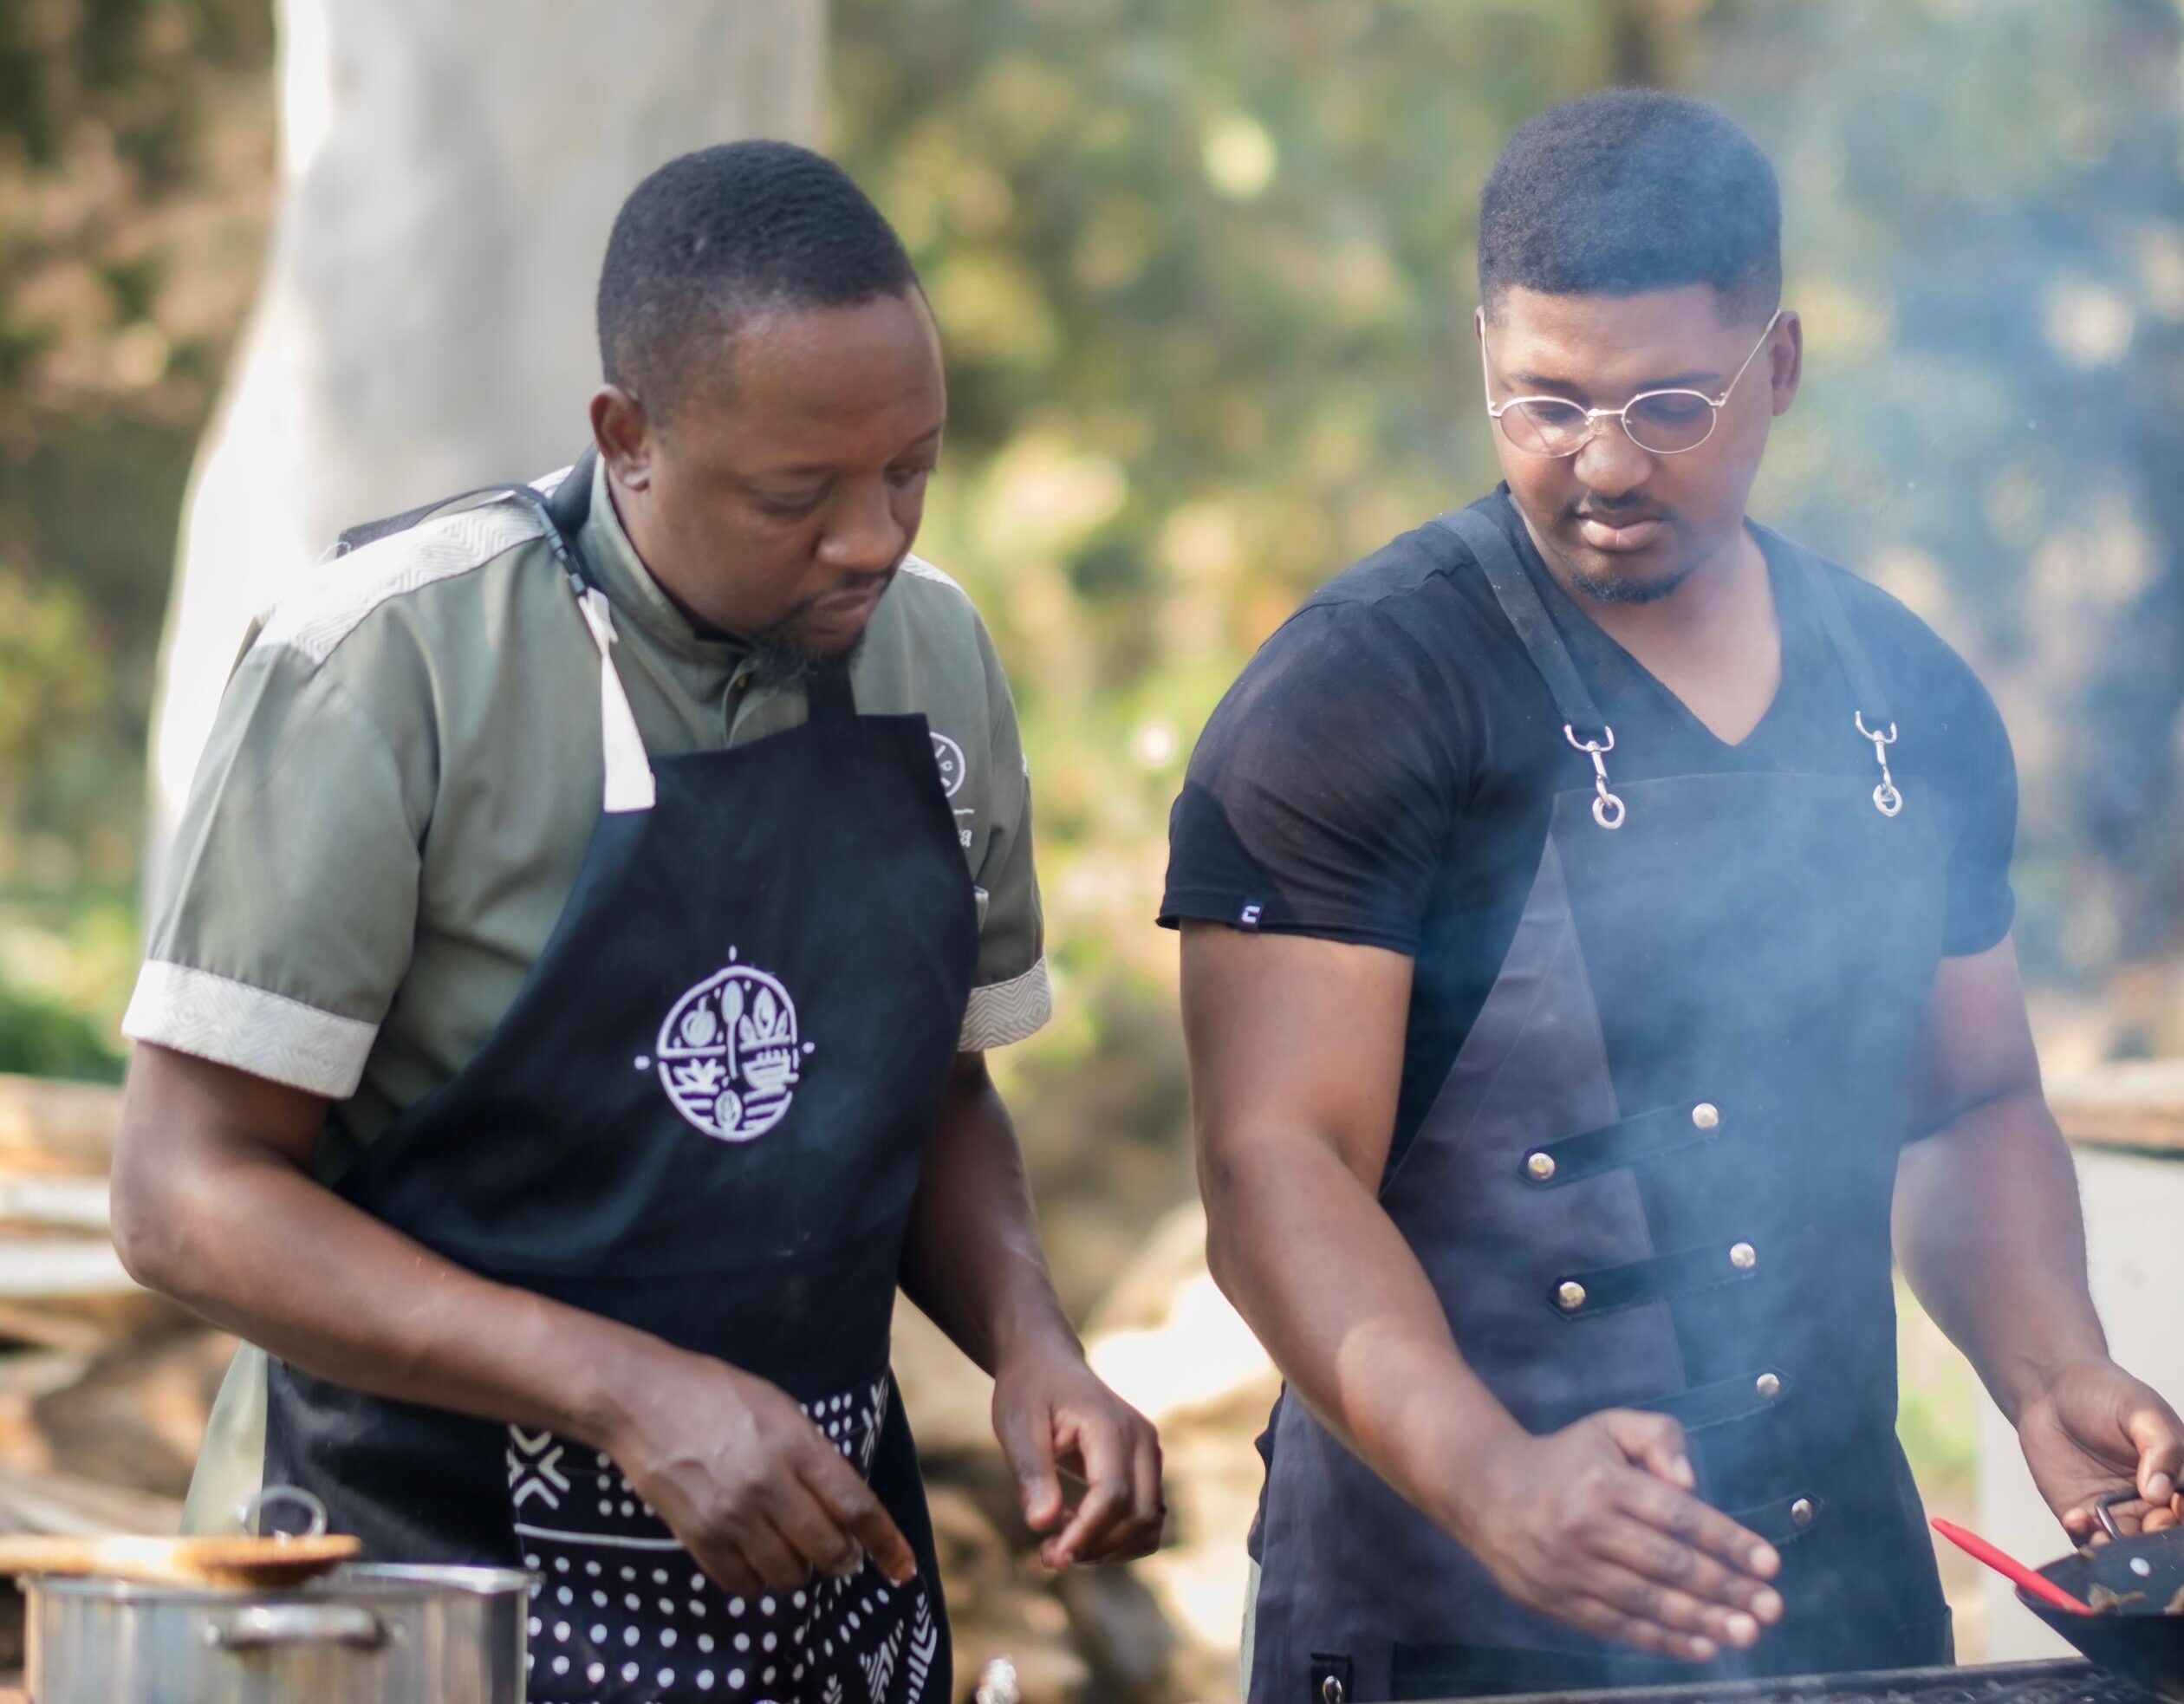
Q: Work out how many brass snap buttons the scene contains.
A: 6